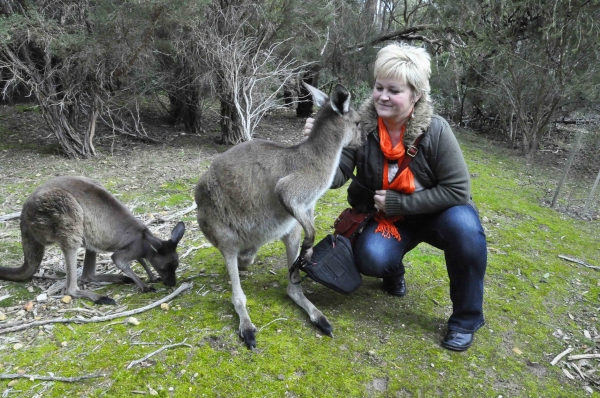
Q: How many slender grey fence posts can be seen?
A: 2